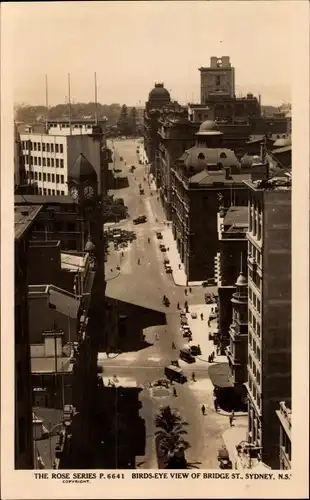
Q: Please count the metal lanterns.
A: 0